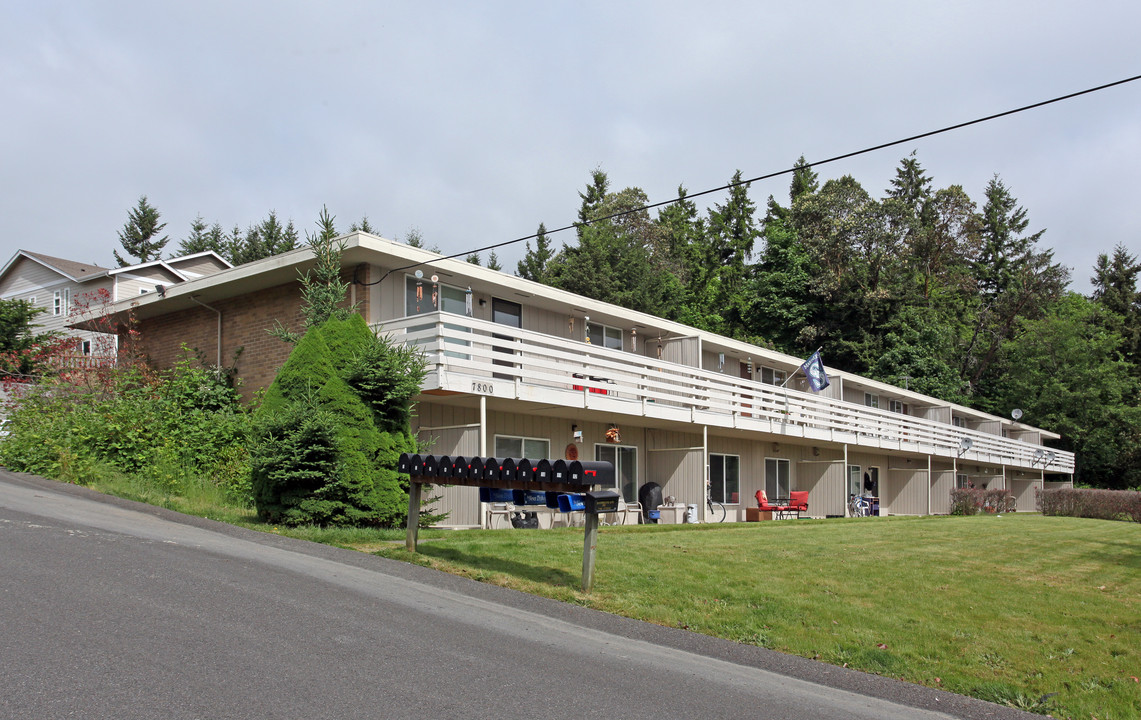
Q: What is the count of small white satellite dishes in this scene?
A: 4